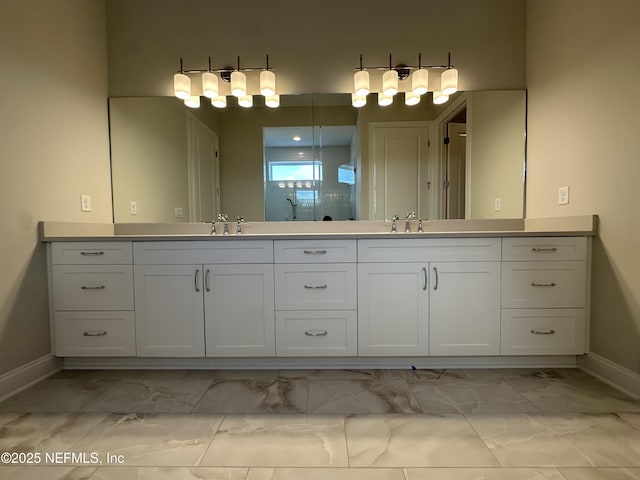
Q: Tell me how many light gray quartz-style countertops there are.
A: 1